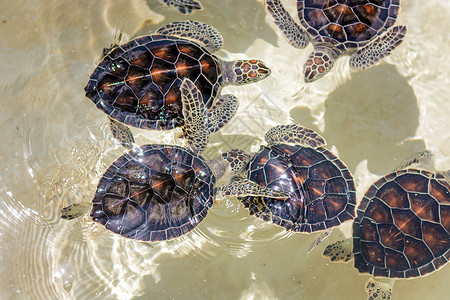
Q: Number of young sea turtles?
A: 5